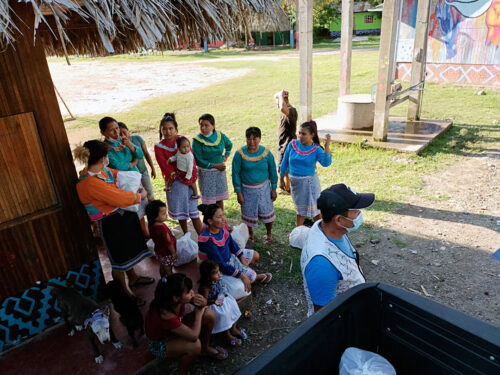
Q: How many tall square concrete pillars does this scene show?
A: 4